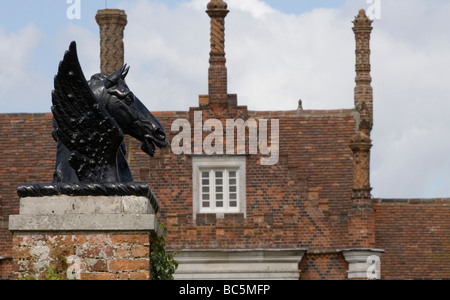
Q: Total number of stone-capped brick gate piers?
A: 1